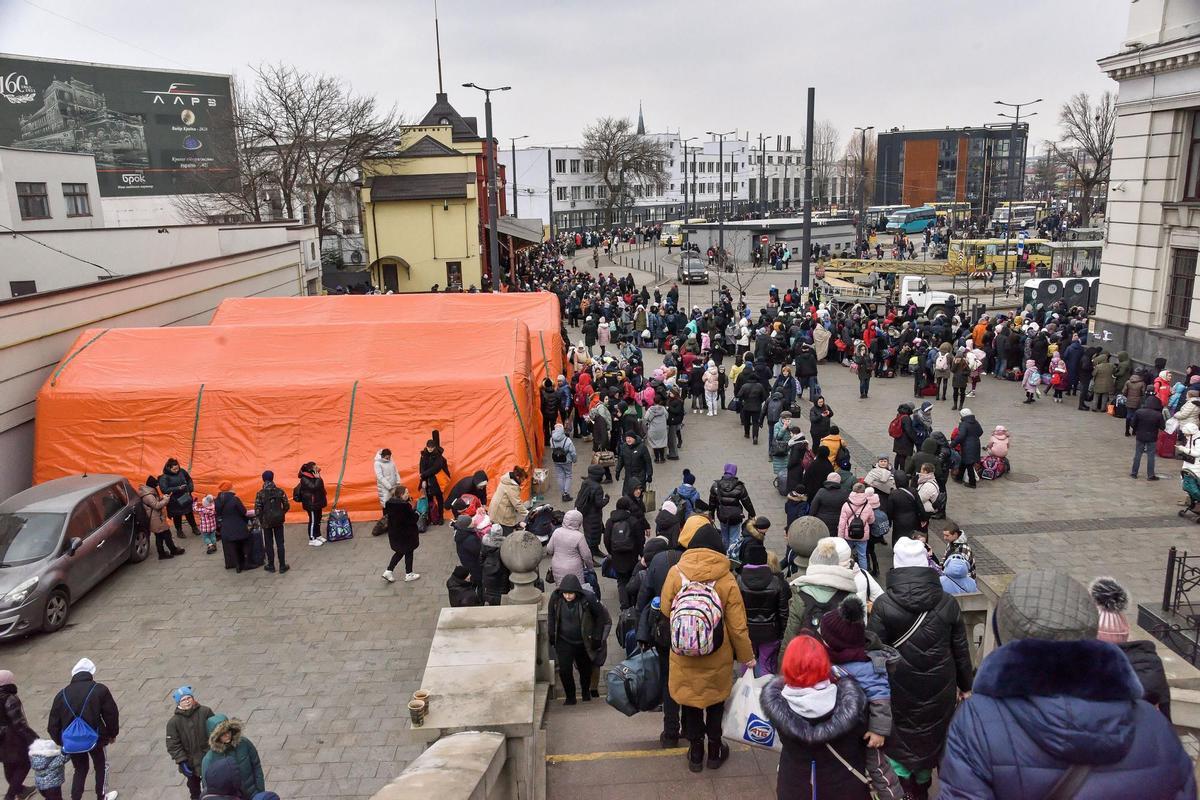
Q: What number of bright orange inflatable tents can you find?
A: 2